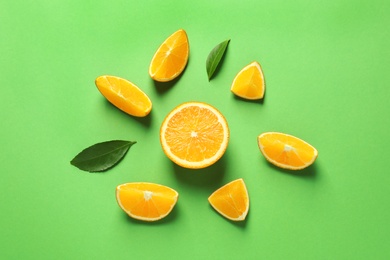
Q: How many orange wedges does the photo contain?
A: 6